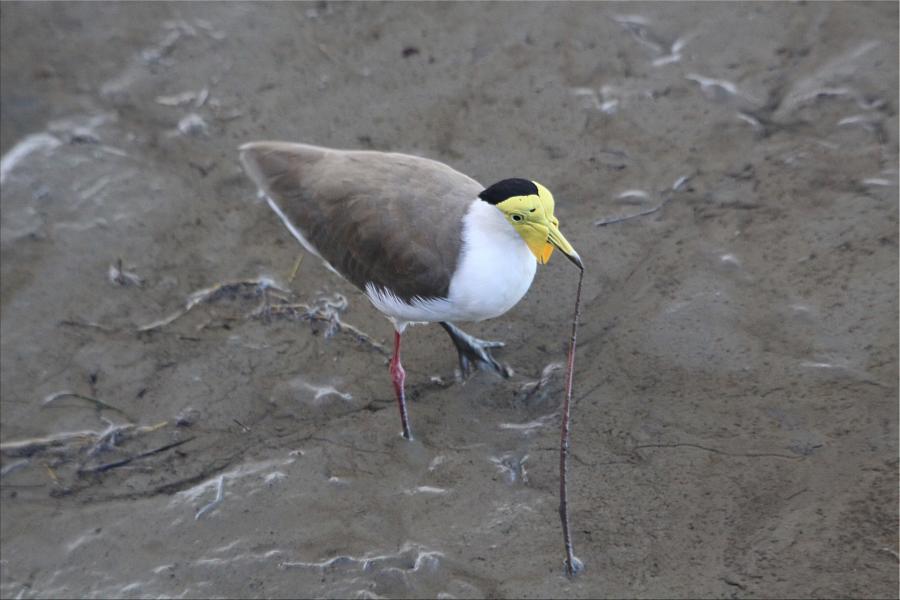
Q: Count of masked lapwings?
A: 1